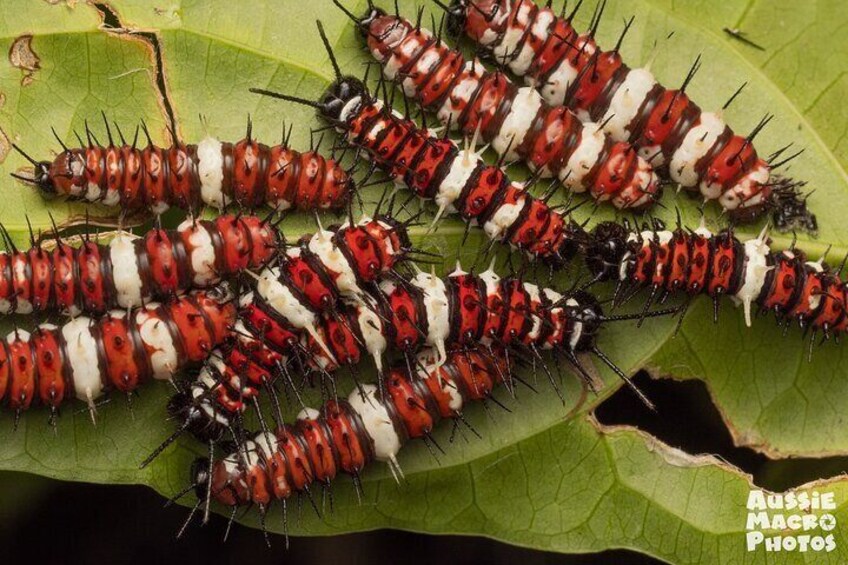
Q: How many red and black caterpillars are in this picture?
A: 10